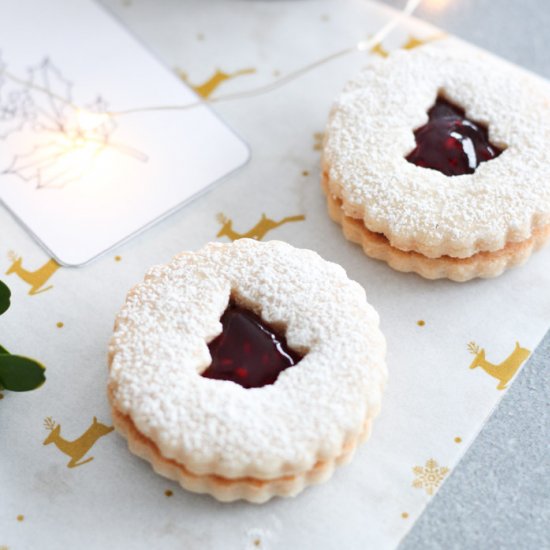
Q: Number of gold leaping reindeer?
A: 6